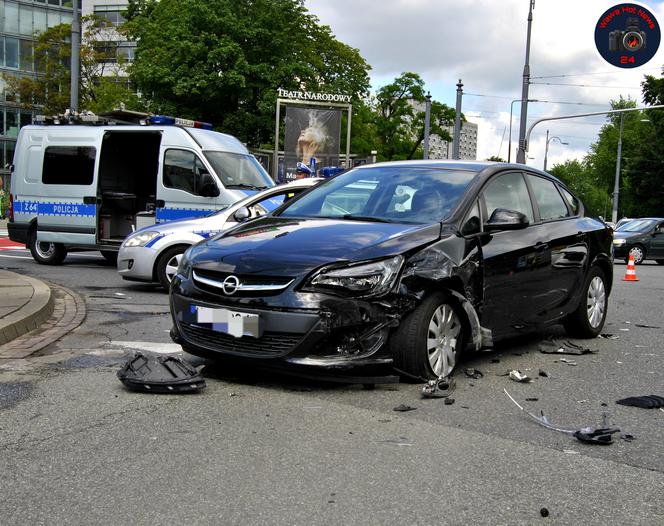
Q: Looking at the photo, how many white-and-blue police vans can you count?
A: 1